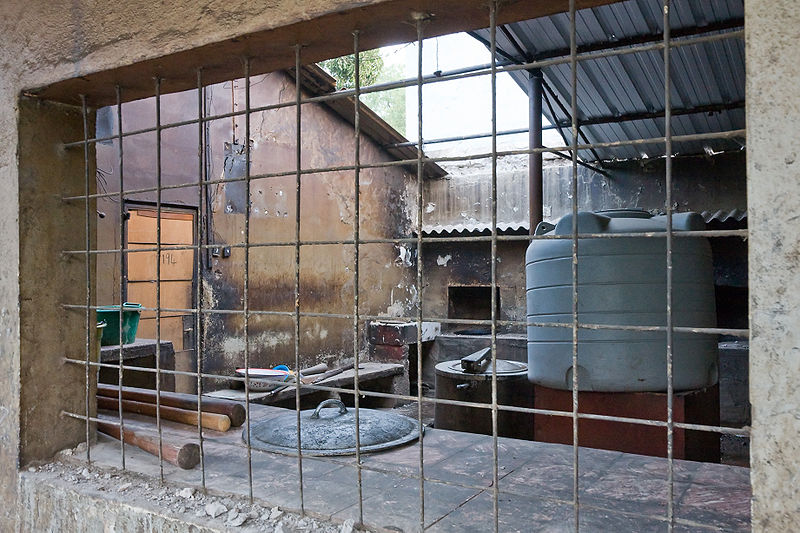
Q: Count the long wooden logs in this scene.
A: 3